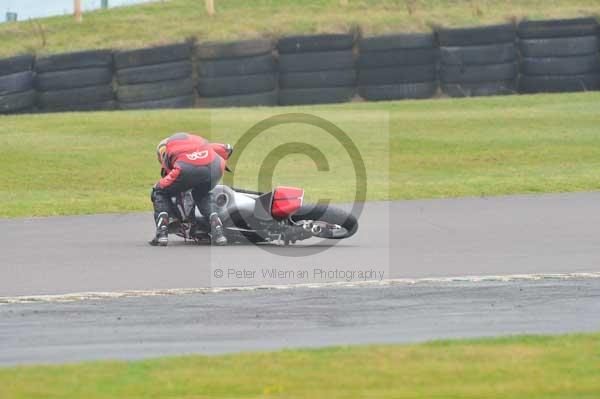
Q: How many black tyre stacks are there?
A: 8